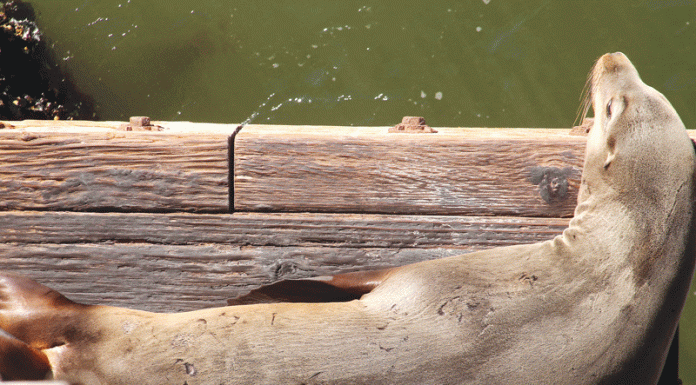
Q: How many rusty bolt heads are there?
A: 3